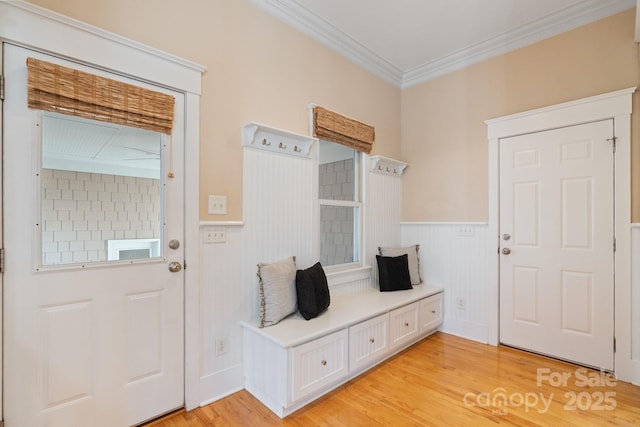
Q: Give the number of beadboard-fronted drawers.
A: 4